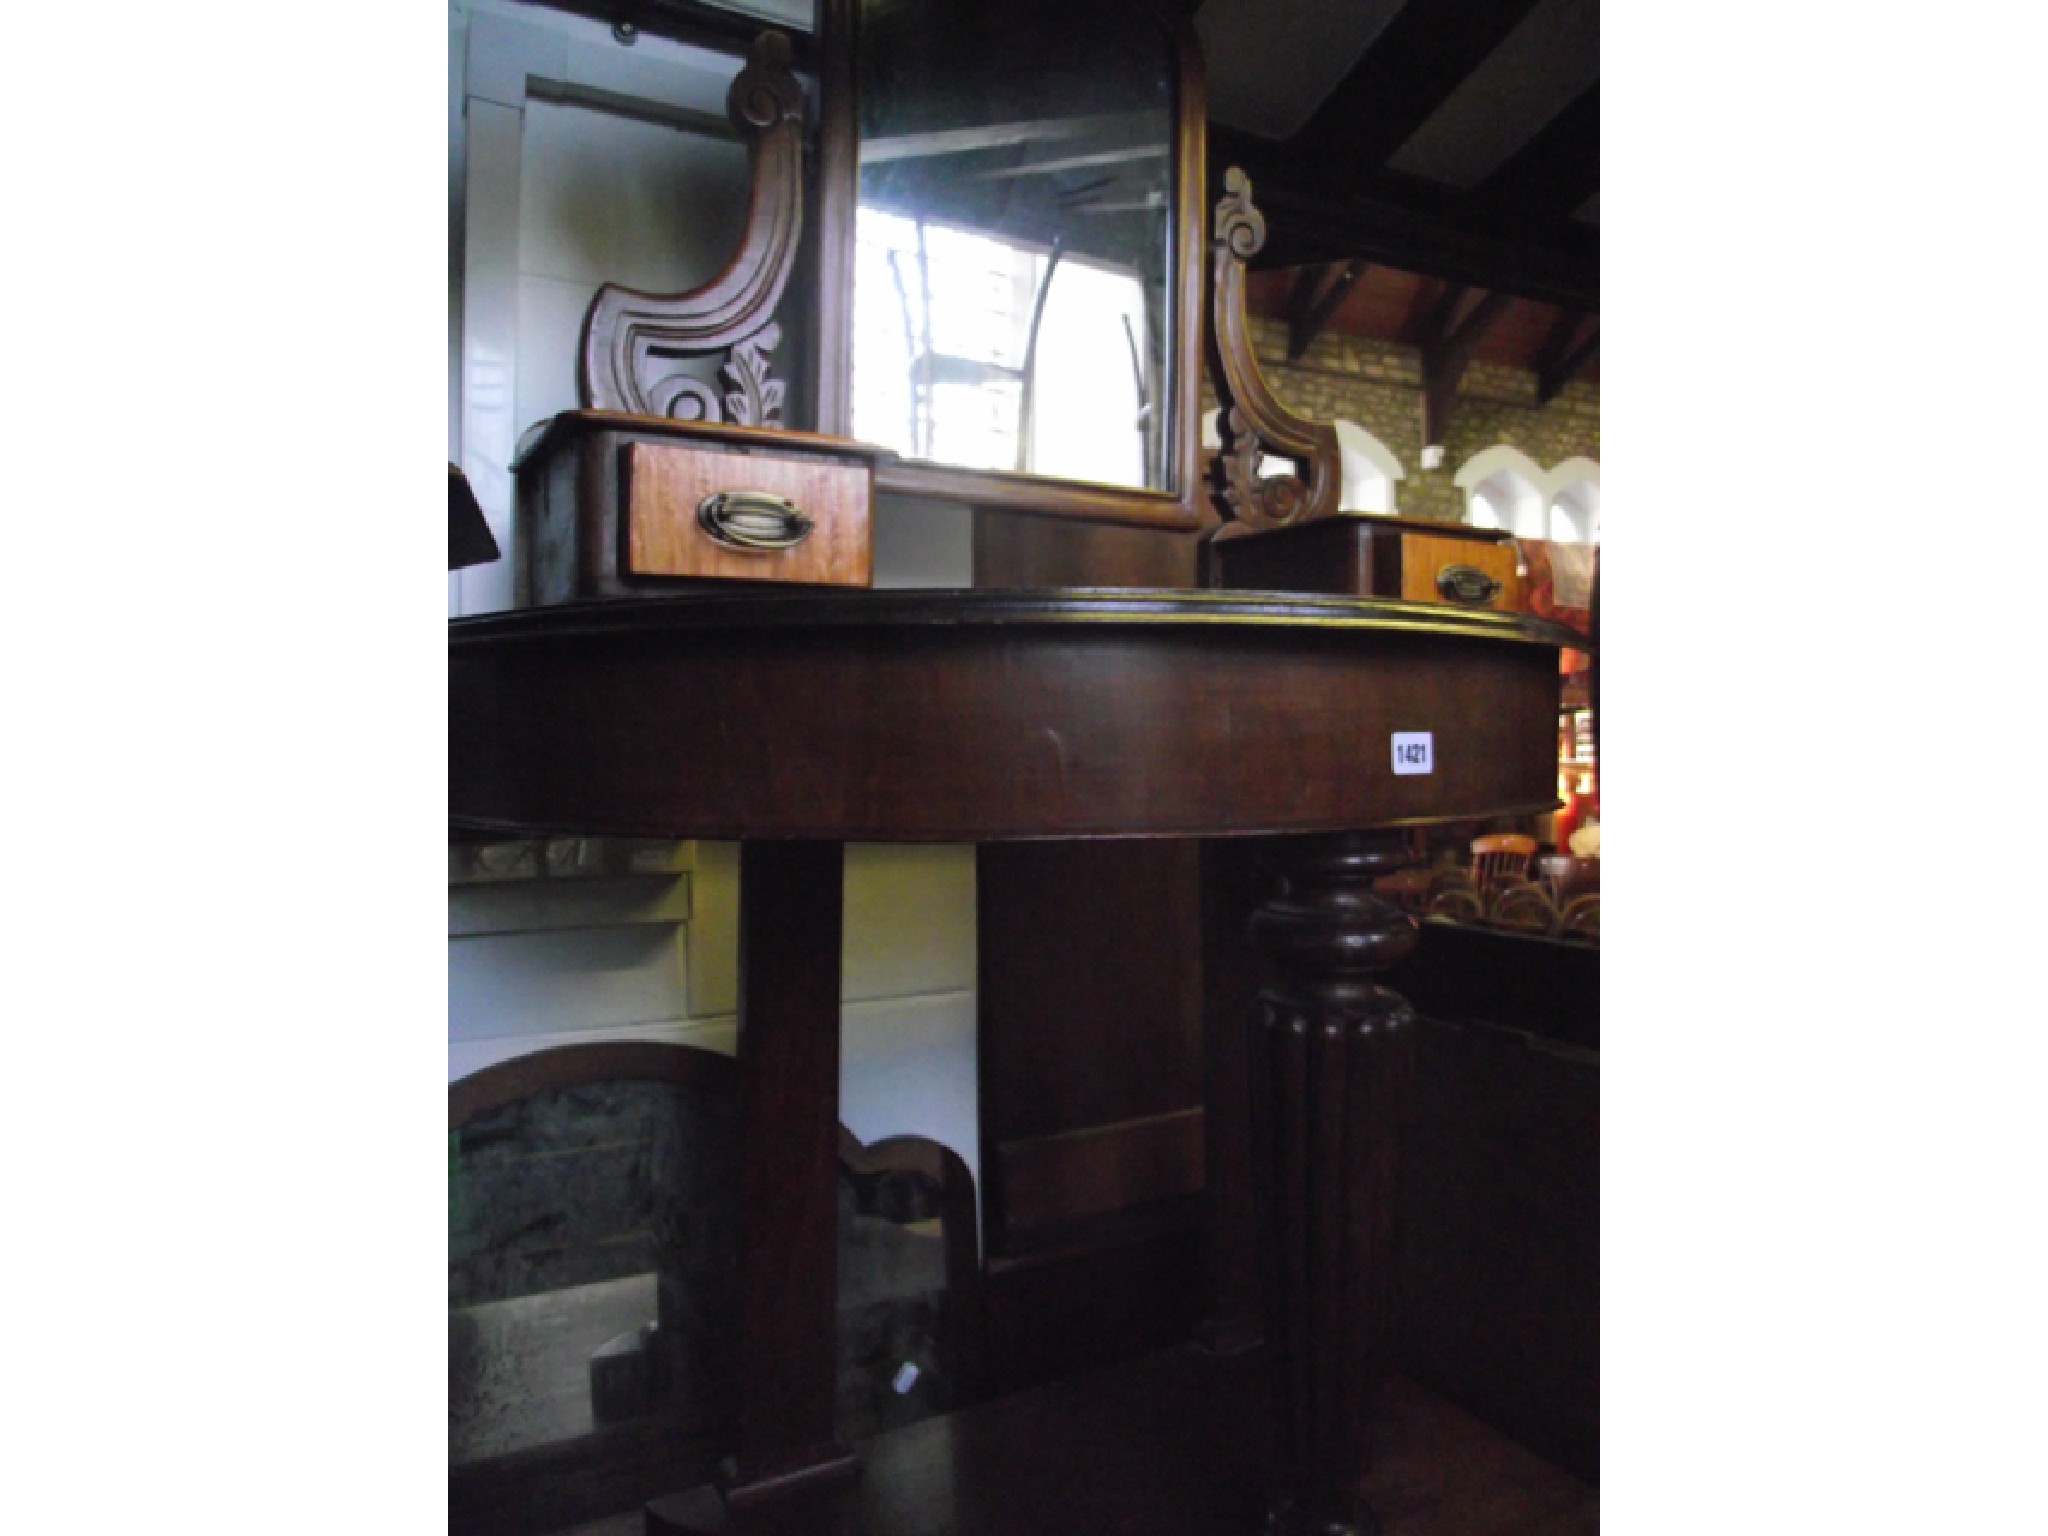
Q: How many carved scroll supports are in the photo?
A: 2